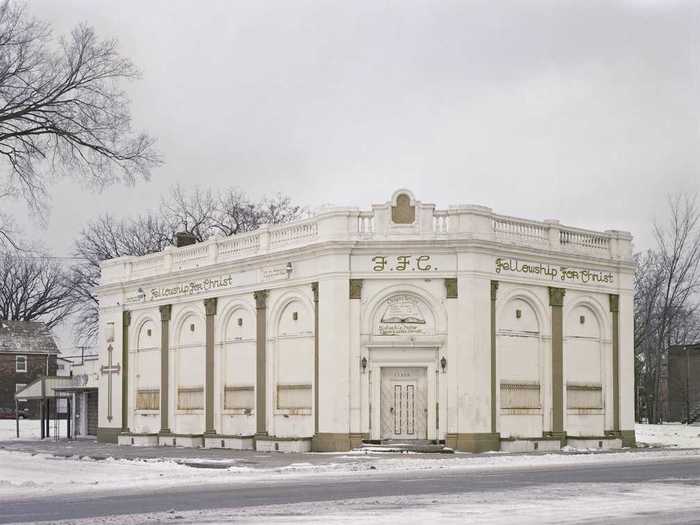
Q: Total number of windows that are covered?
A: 6